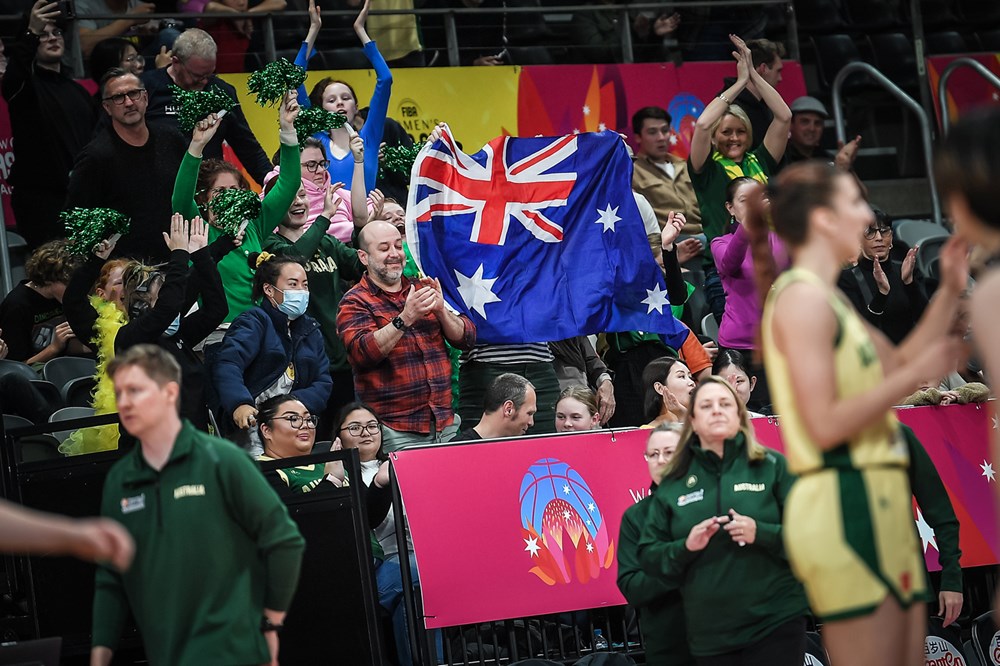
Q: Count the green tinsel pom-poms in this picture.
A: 6